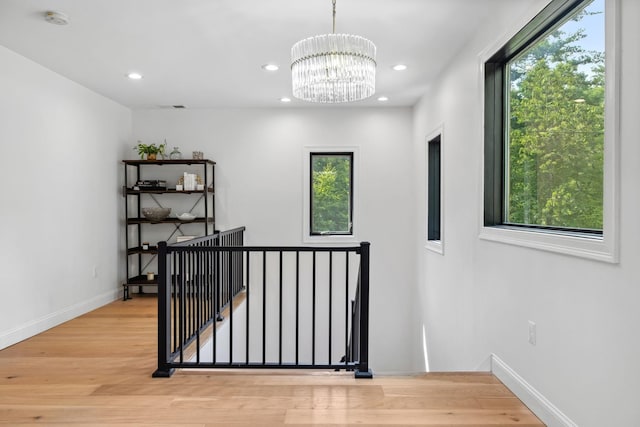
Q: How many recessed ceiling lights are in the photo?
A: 5